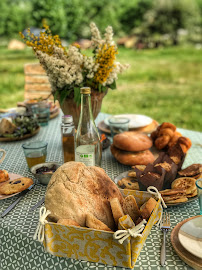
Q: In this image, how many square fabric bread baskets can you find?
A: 1